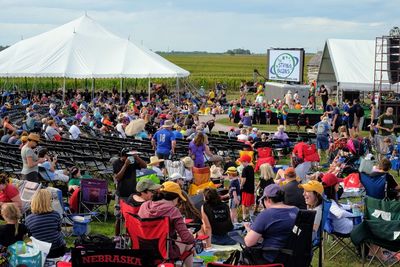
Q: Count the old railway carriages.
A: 0